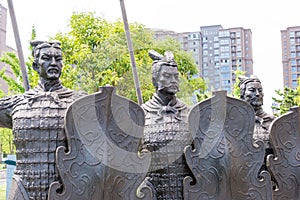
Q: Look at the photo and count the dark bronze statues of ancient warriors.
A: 3